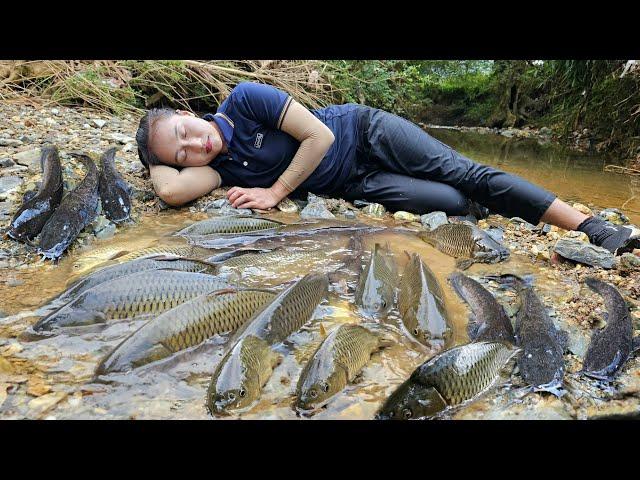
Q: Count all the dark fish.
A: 6